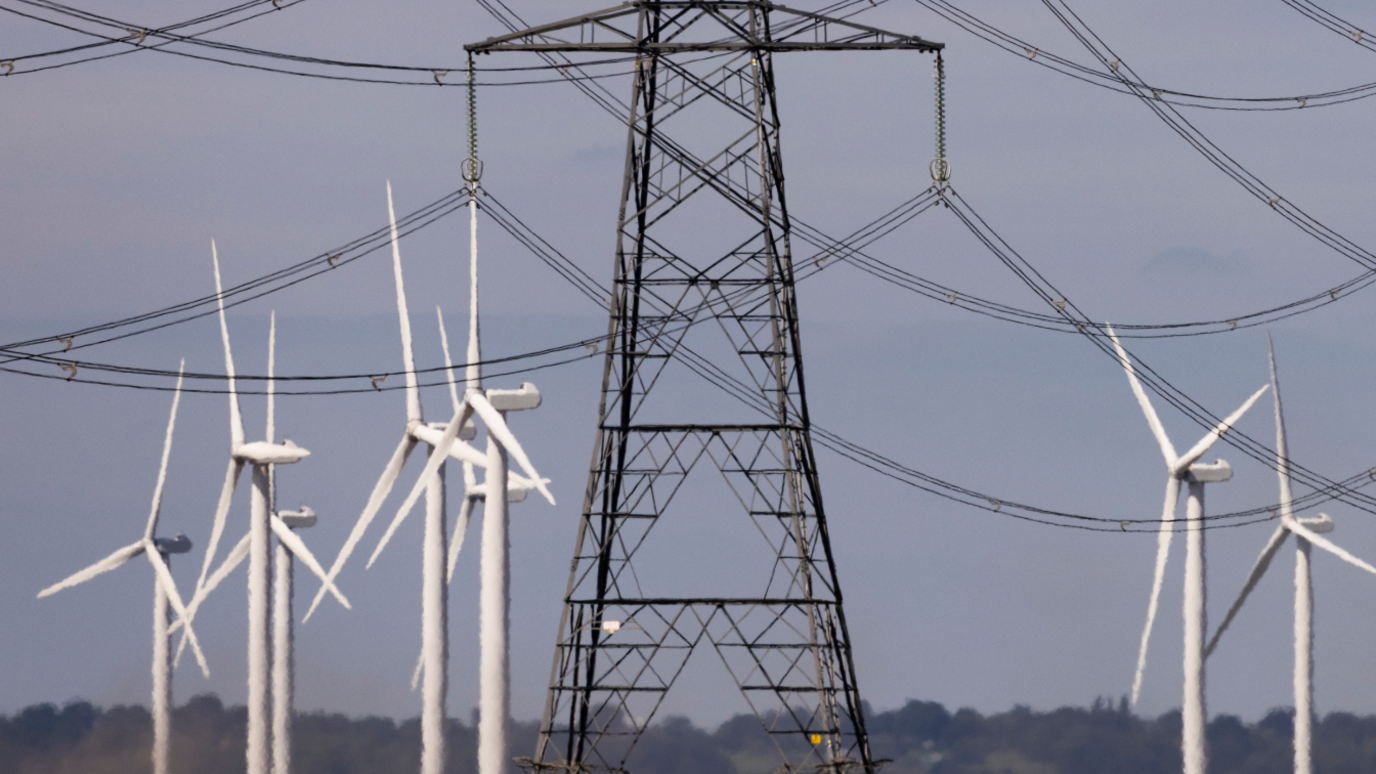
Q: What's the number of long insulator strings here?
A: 2